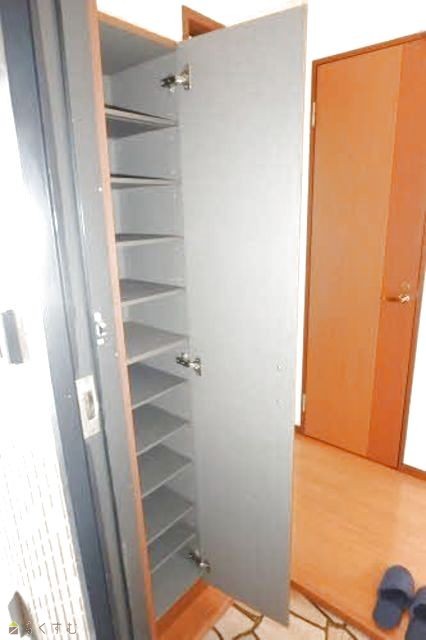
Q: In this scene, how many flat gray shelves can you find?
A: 10